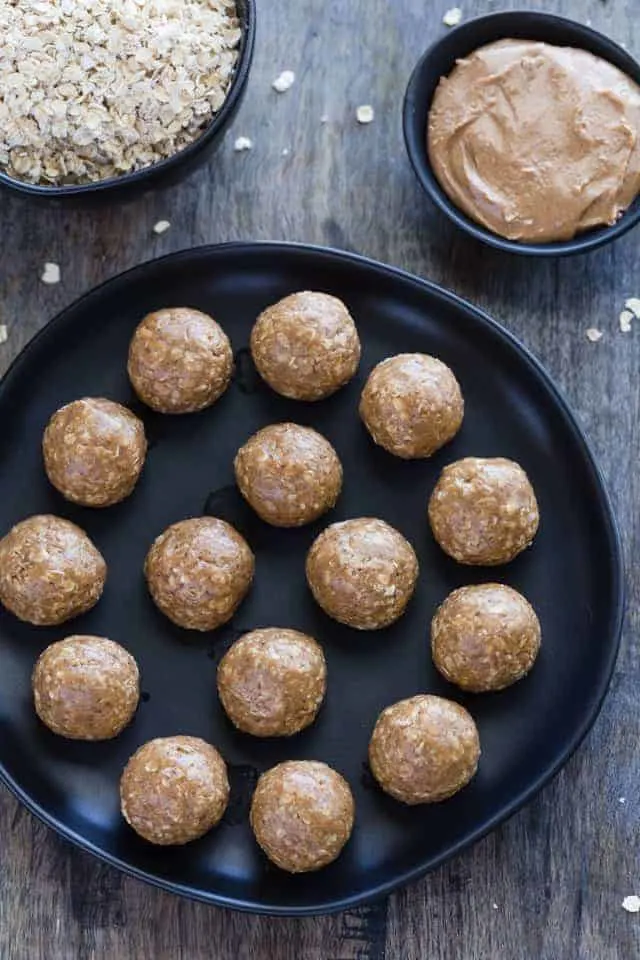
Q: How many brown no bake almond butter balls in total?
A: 15